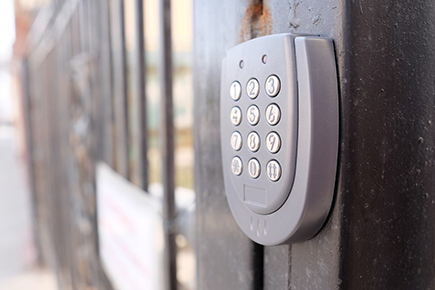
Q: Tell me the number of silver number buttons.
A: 10